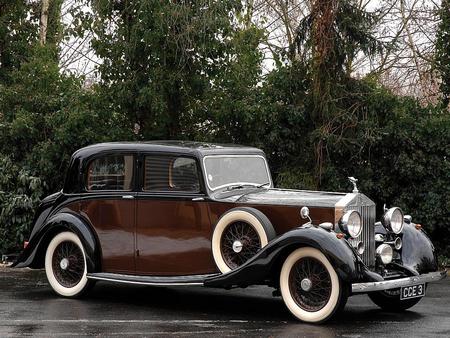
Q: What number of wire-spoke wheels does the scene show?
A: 3